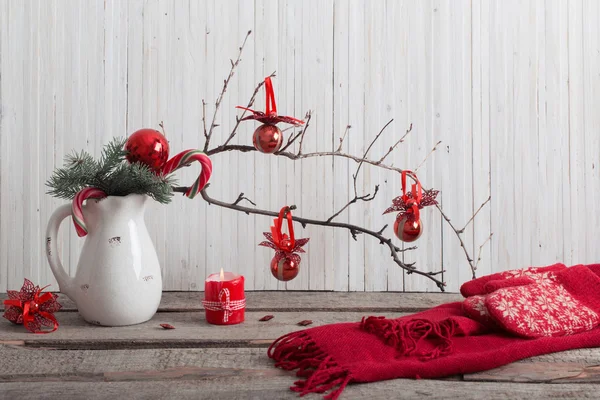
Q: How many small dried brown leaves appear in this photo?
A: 3